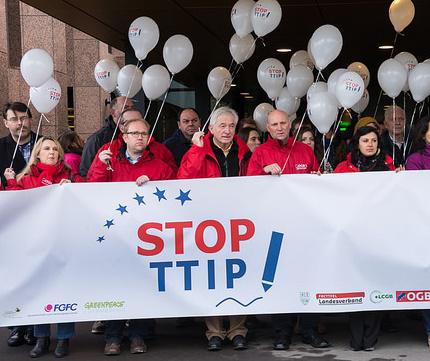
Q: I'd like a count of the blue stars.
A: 6